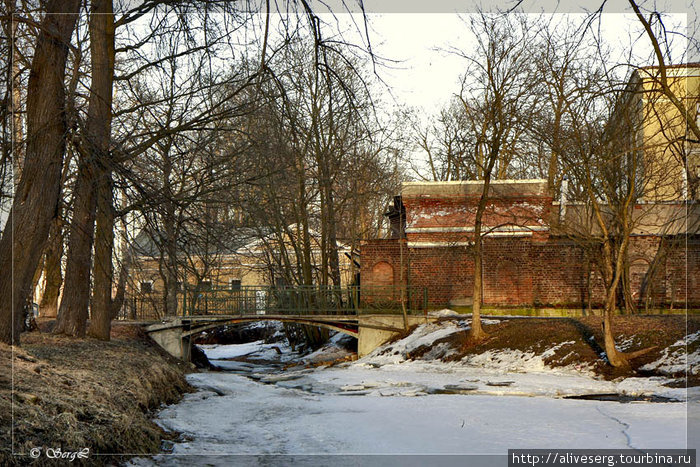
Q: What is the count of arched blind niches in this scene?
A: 3